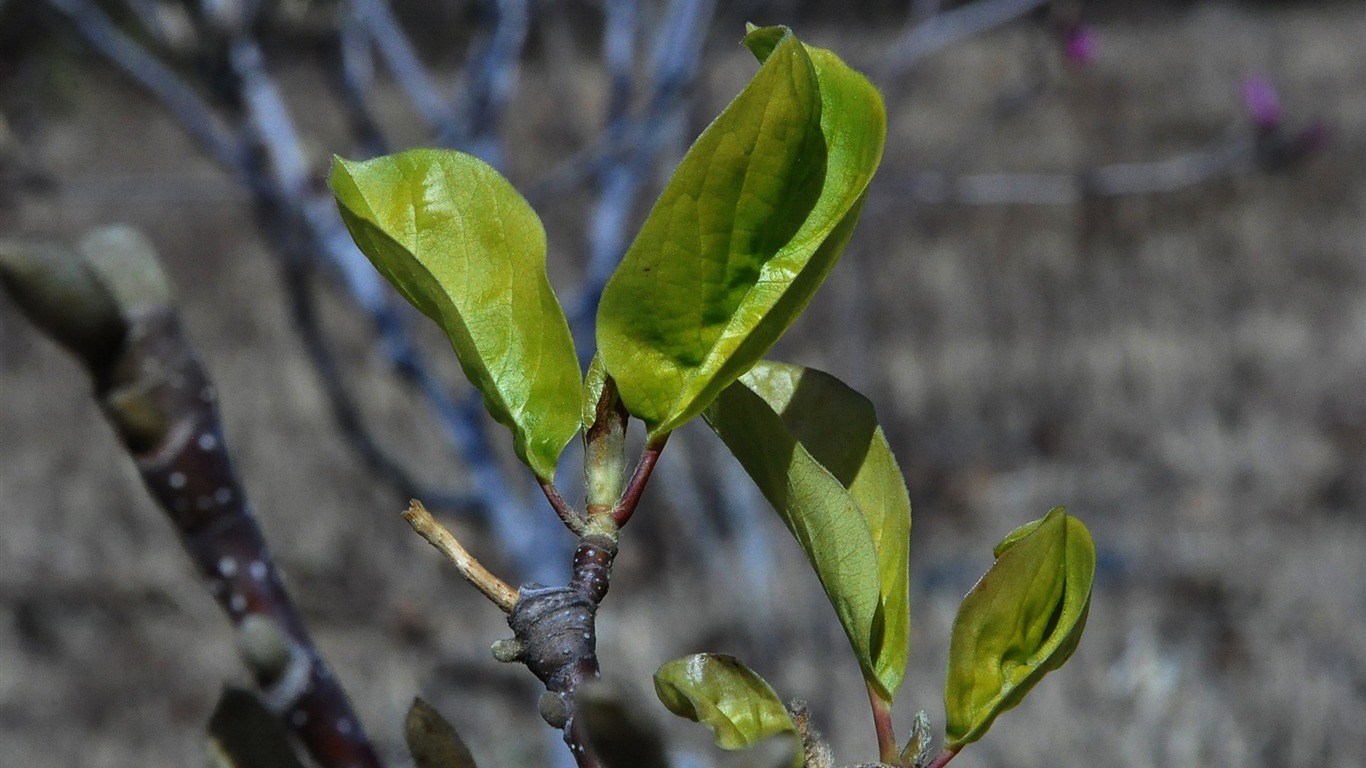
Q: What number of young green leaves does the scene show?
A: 5